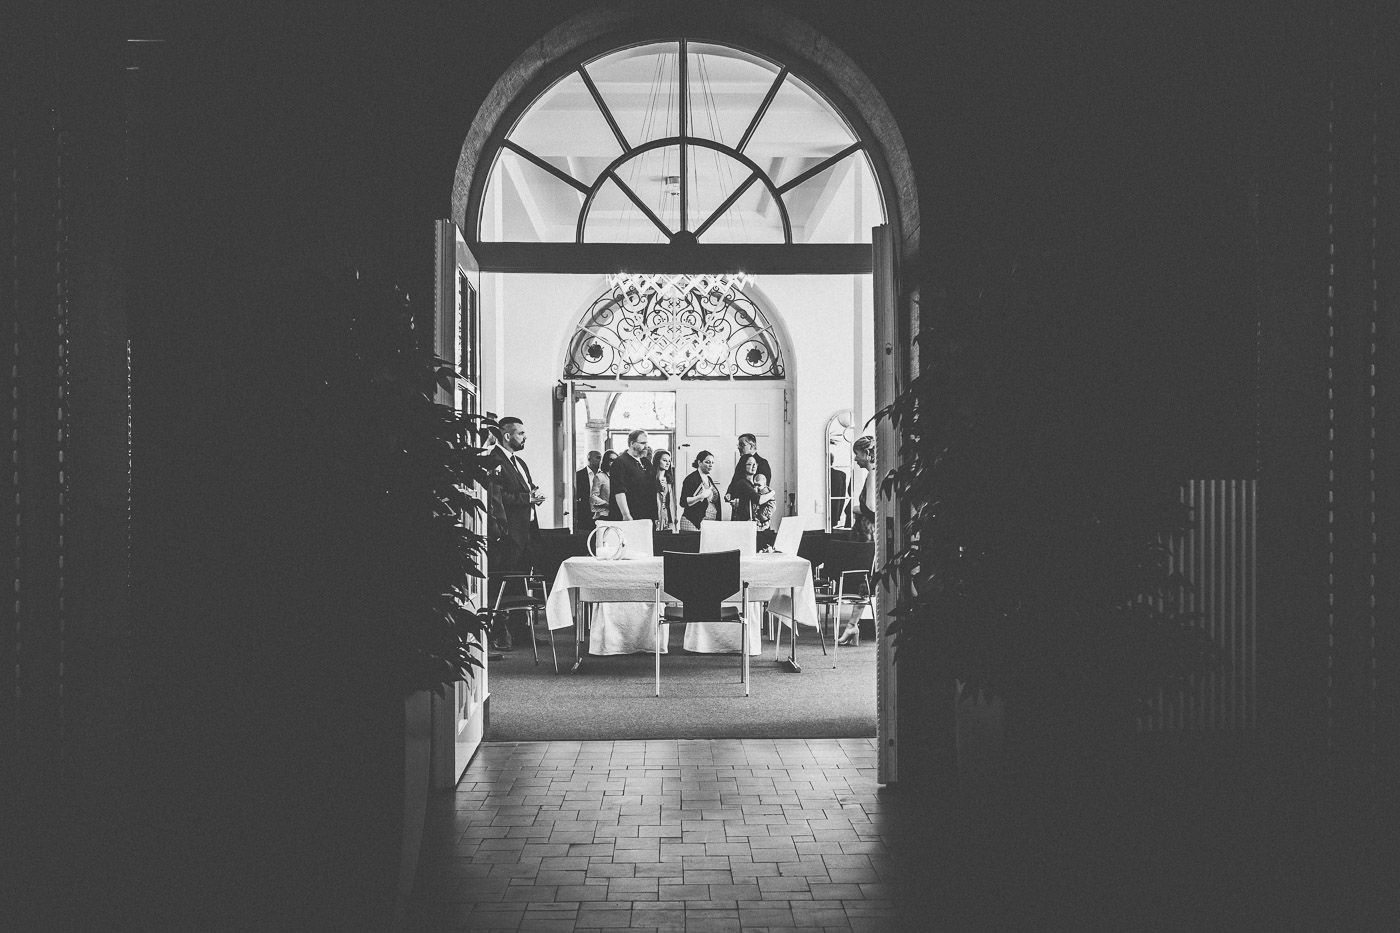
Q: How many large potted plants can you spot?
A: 2